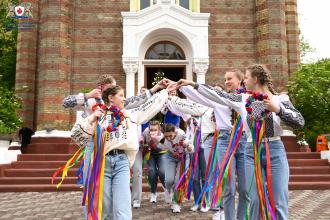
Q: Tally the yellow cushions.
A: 0